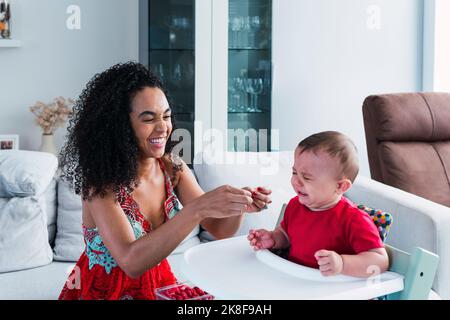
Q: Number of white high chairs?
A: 1